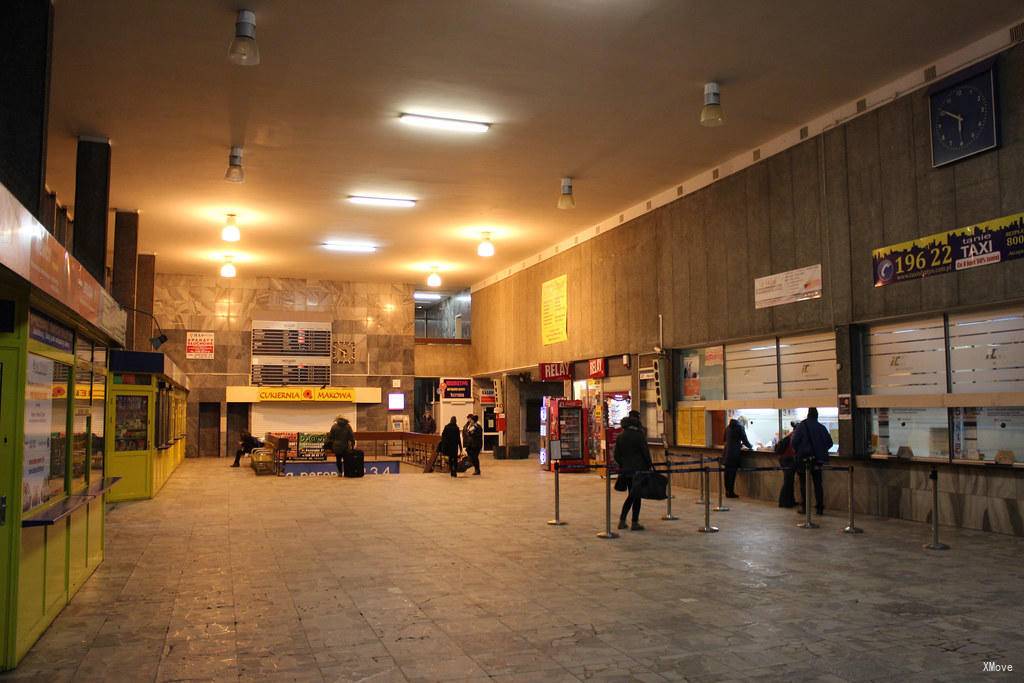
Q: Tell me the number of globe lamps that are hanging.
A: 8